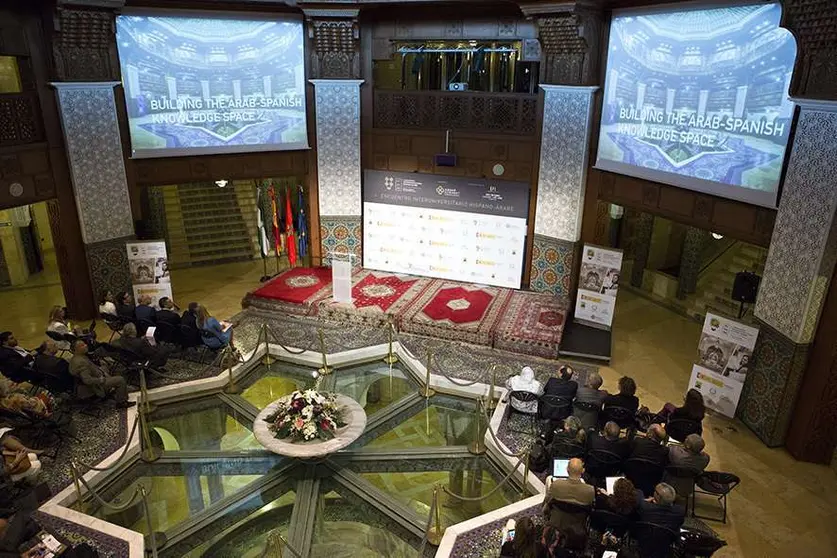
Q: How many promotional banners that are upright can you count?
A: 3